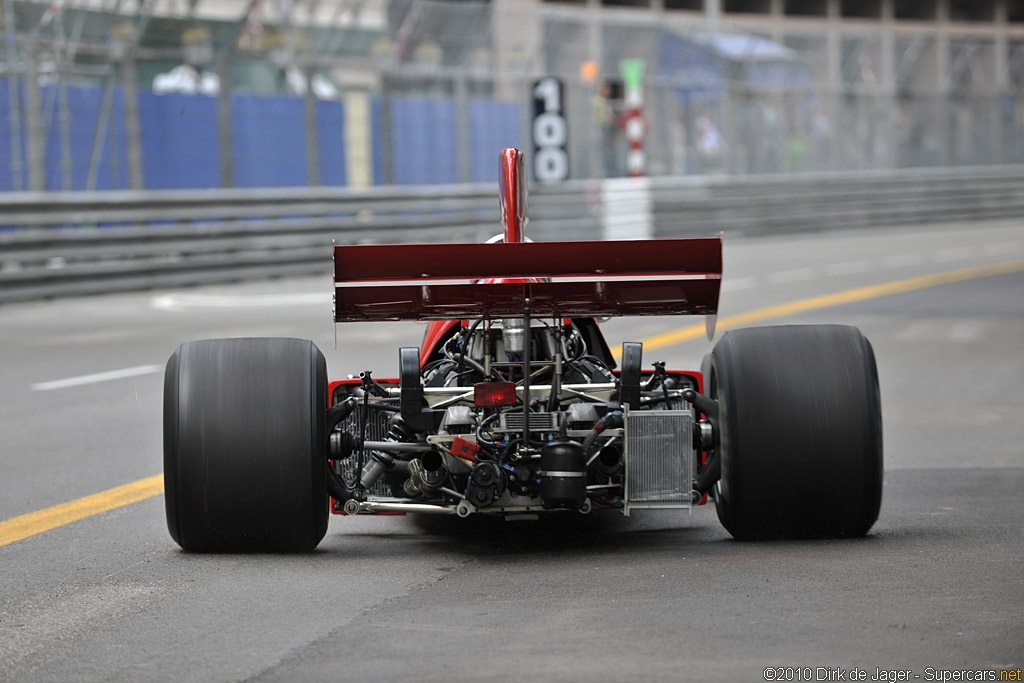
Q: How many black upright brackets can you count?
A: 2